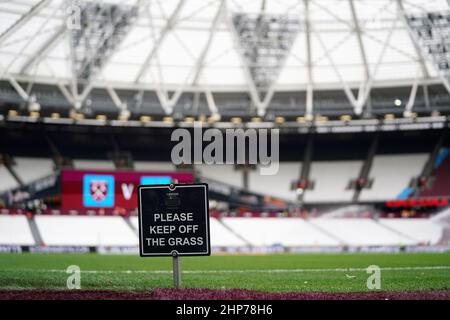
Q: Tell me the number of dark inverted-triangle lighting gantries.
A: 3